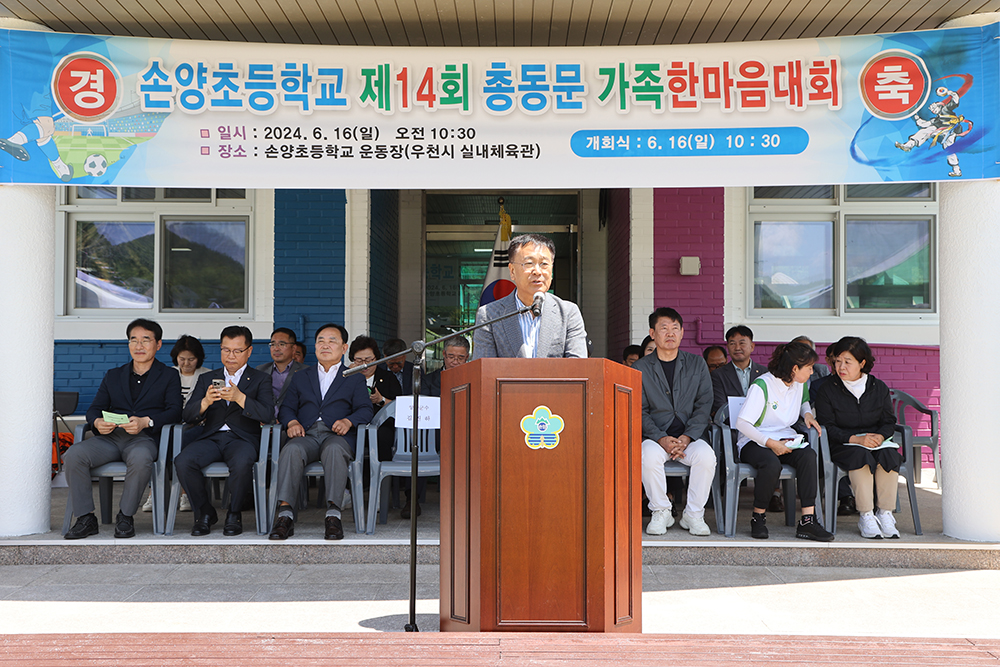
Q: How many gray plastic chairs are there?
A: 8